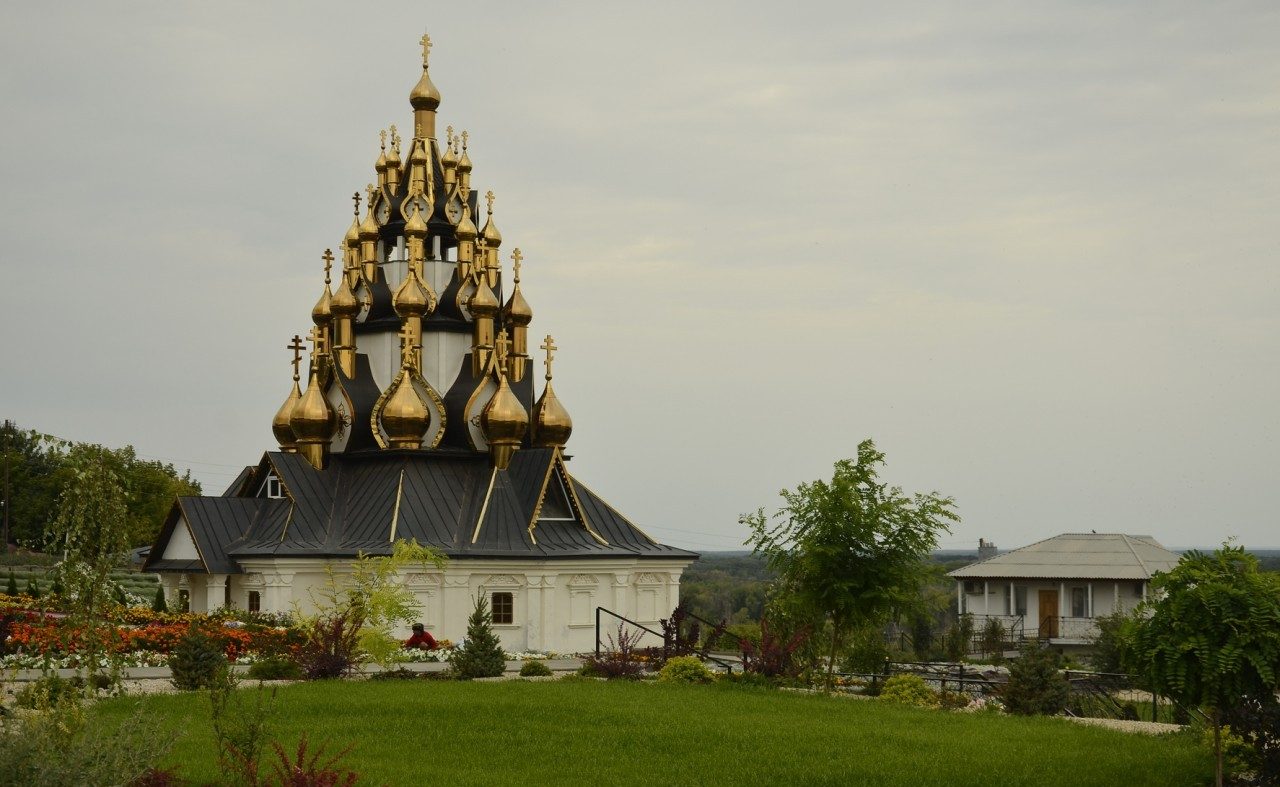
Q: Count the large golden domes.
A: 5